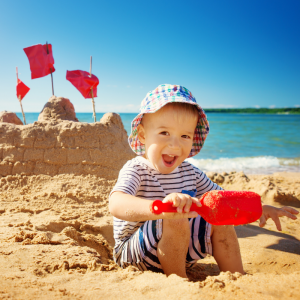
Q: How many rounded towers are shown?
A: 3